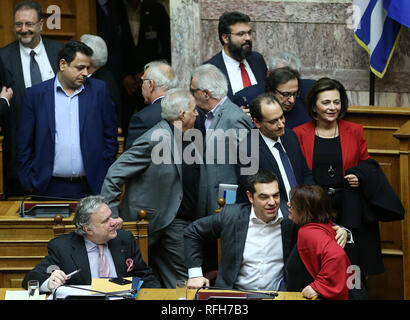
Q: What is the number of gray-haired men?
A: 6